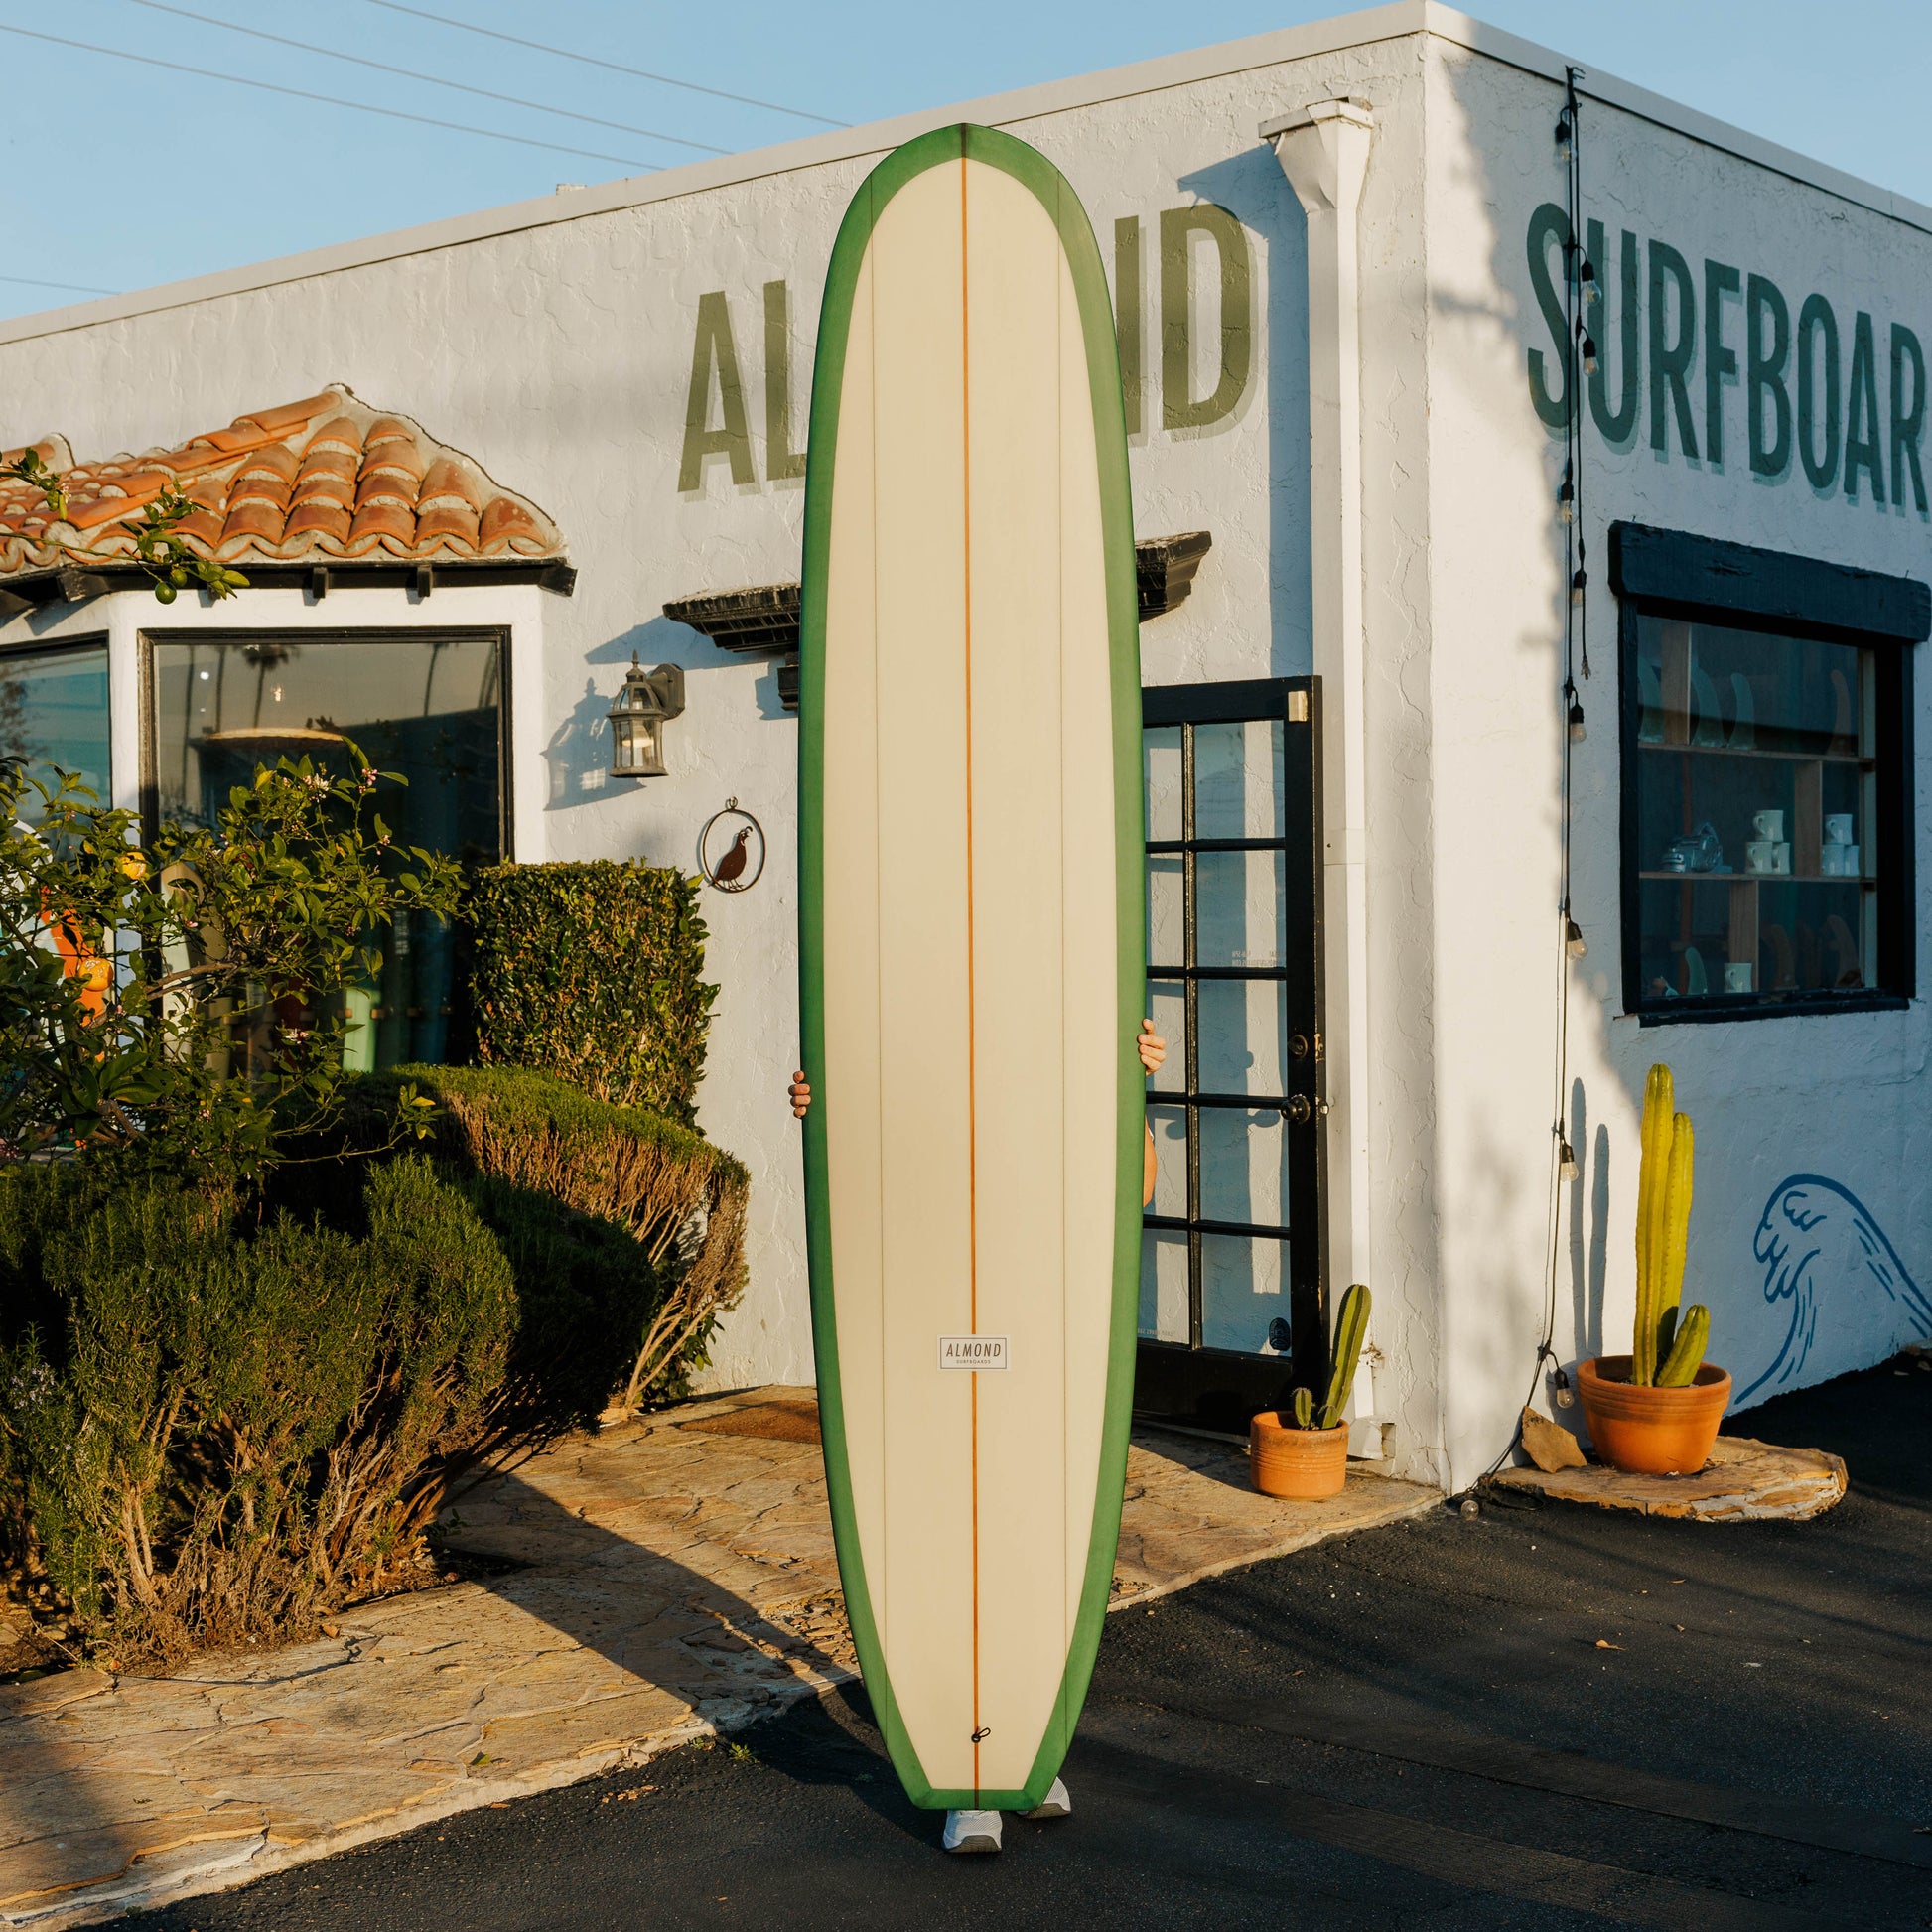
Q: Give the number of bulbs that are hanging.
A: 9